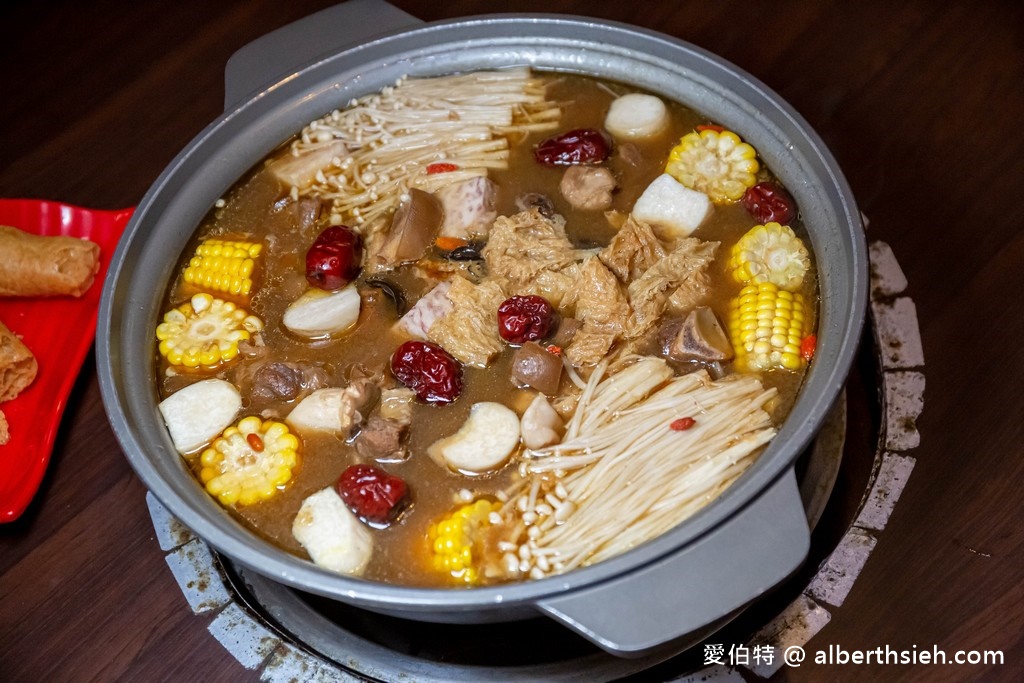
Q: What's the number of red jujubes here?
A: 6